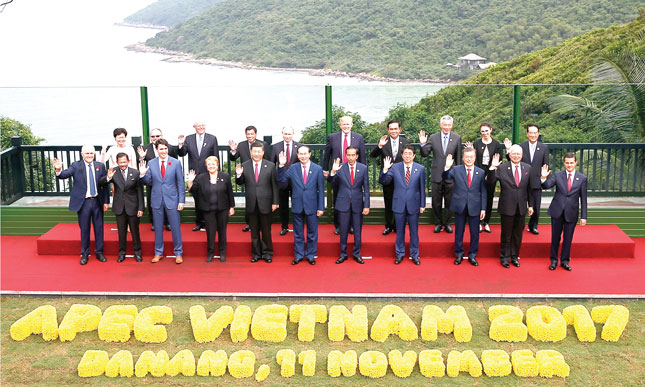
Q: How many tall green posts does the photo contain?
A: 3